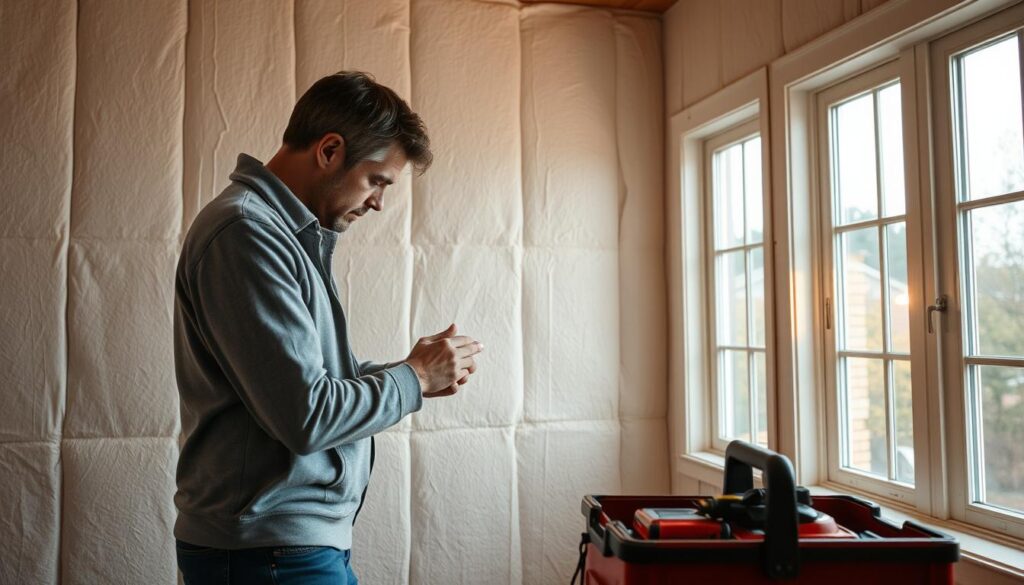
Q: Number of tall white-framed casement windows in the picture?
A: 3